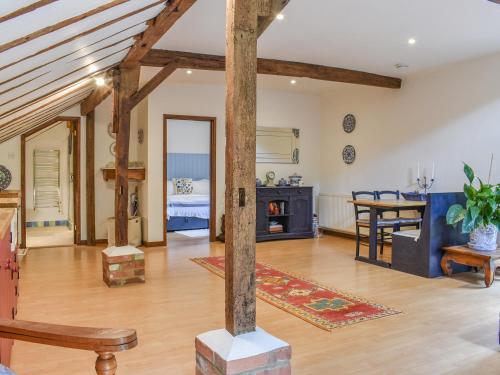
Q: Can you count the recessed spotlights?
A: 6